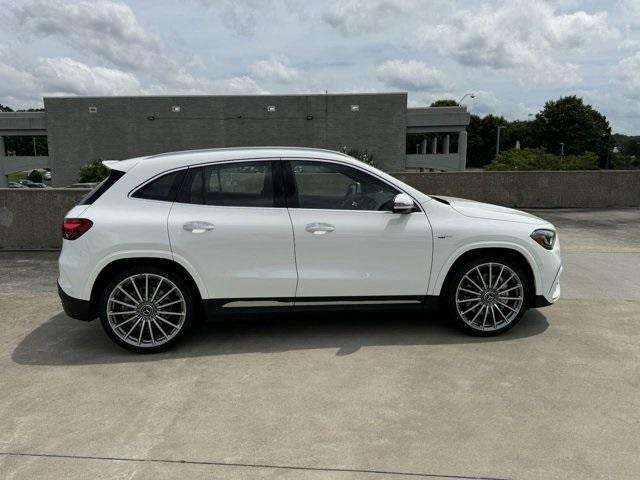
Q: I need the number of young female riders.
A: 0